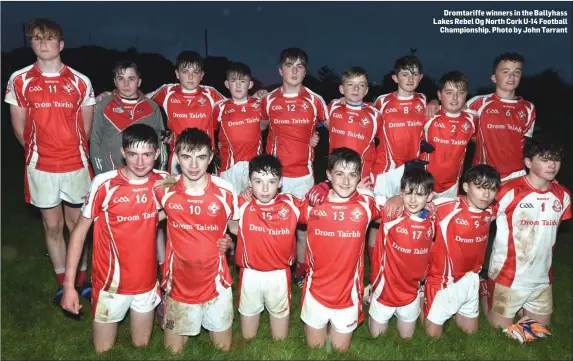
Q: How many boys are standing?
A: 9